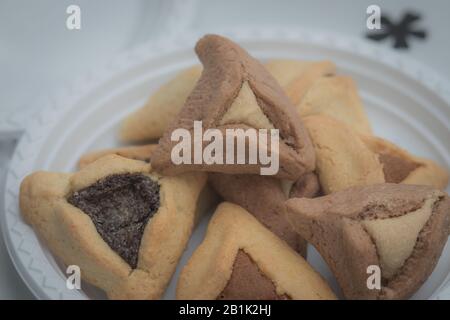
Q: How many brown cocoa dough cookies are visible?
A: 3